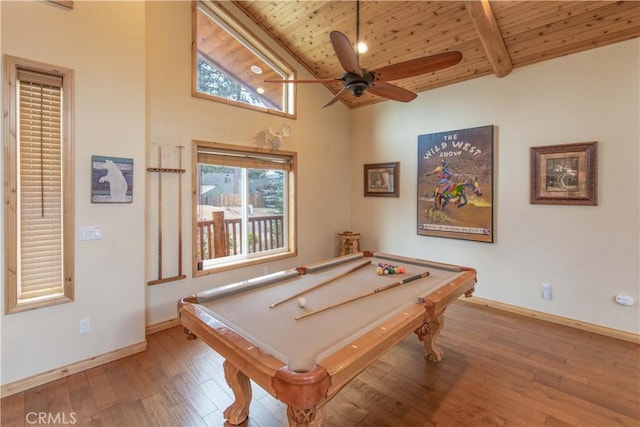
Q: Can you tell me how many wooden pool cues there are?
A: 4